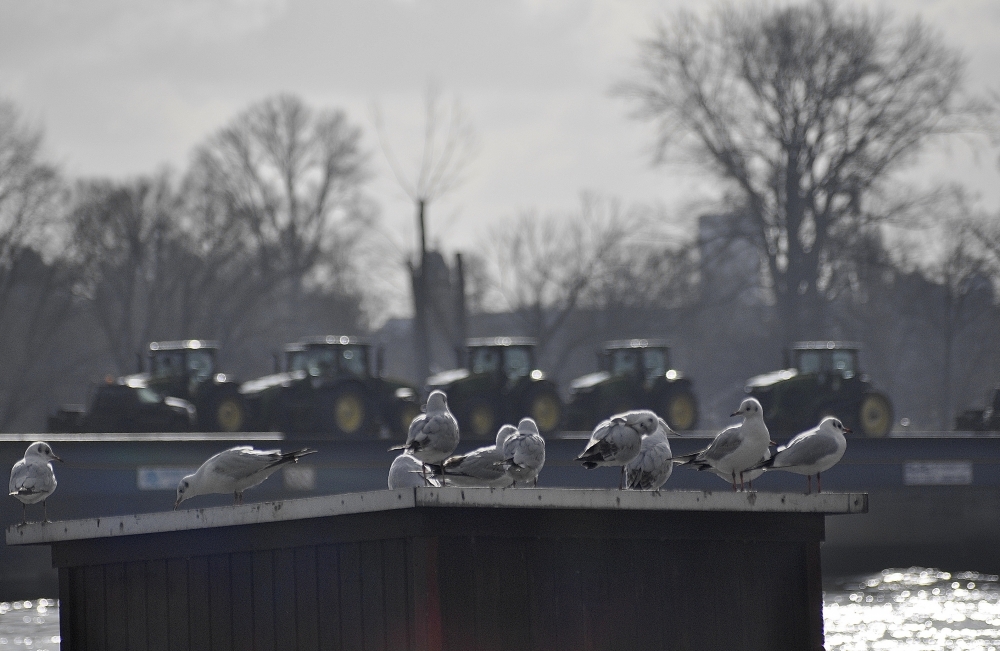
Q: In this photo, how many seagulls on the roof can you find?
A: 11